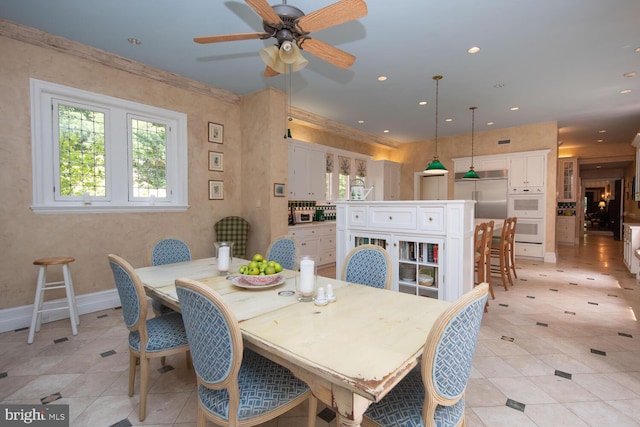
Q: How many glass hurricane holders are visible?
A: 2